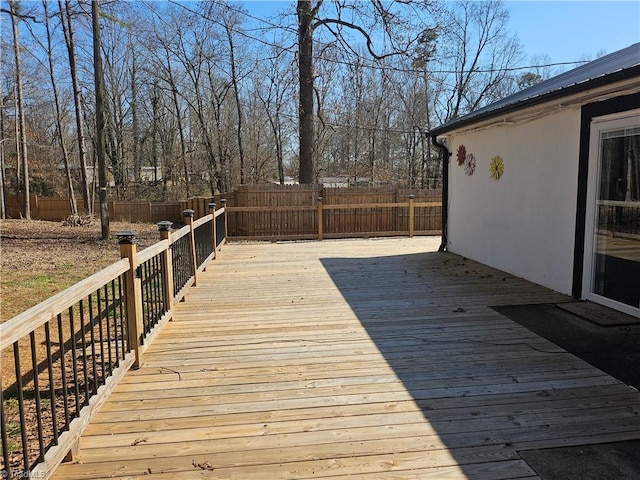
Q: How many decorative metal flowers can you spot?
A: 3